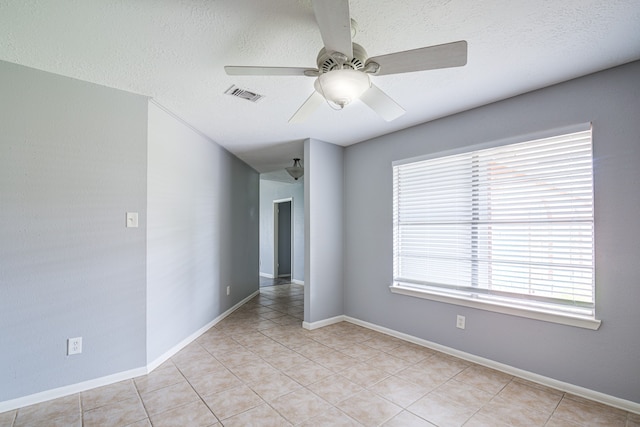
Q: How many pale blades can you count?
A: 5